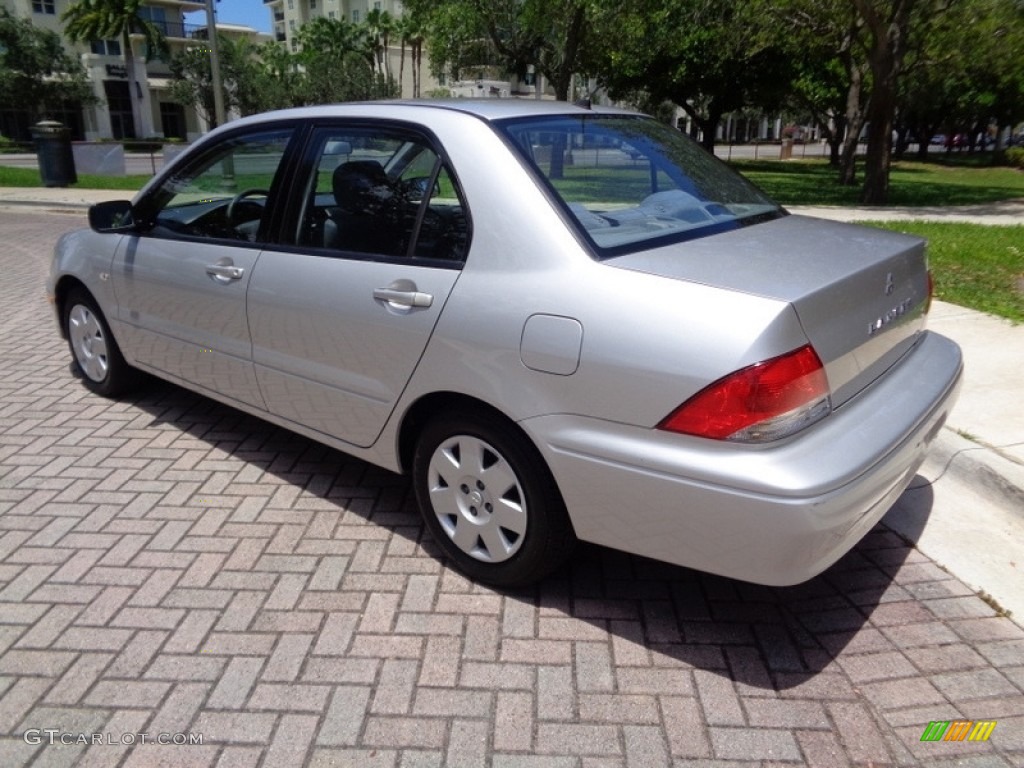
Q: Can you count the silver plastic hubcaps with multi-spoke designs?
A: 2